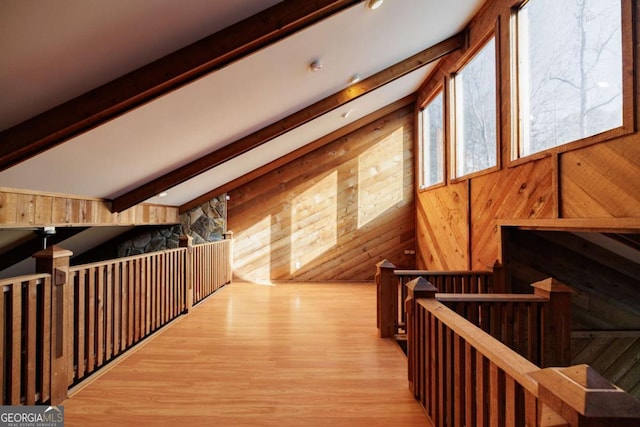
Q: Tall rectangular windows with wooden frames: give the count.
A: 3